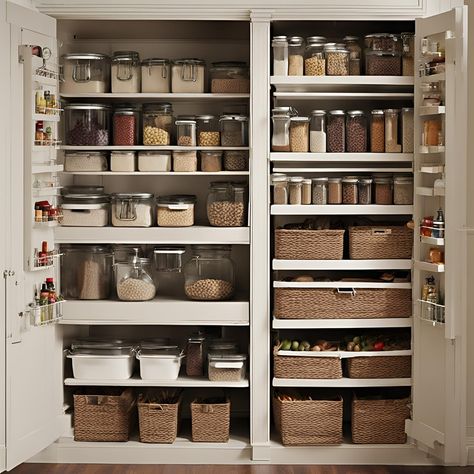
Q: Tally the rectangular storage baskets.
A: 10